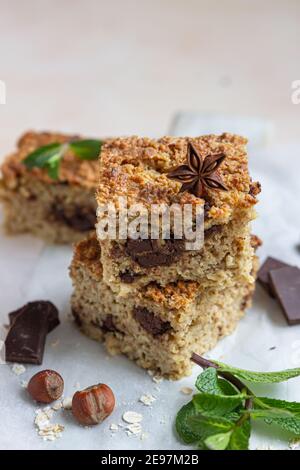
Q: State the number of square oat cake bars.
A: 3